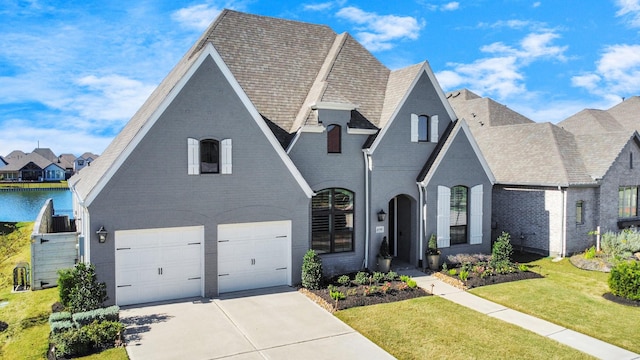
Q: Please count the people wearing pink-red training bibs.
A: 0